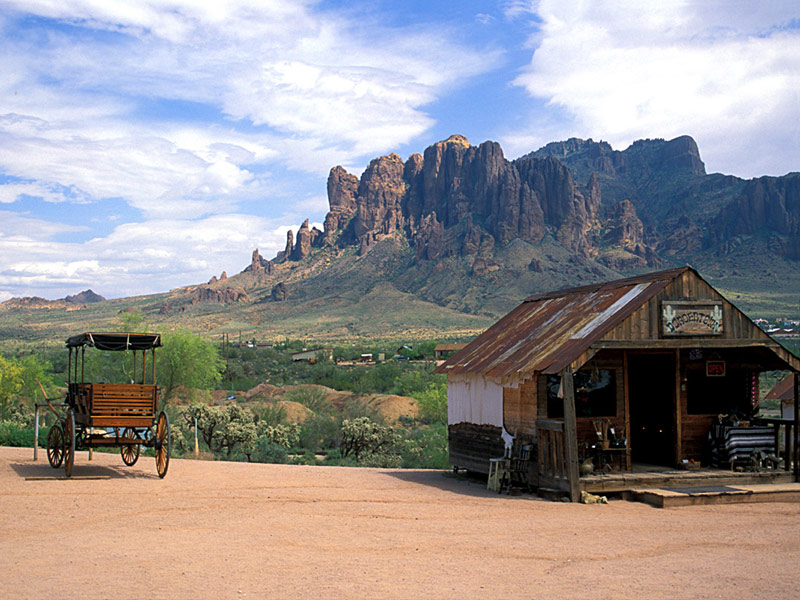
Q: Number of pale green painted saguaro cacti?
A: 2